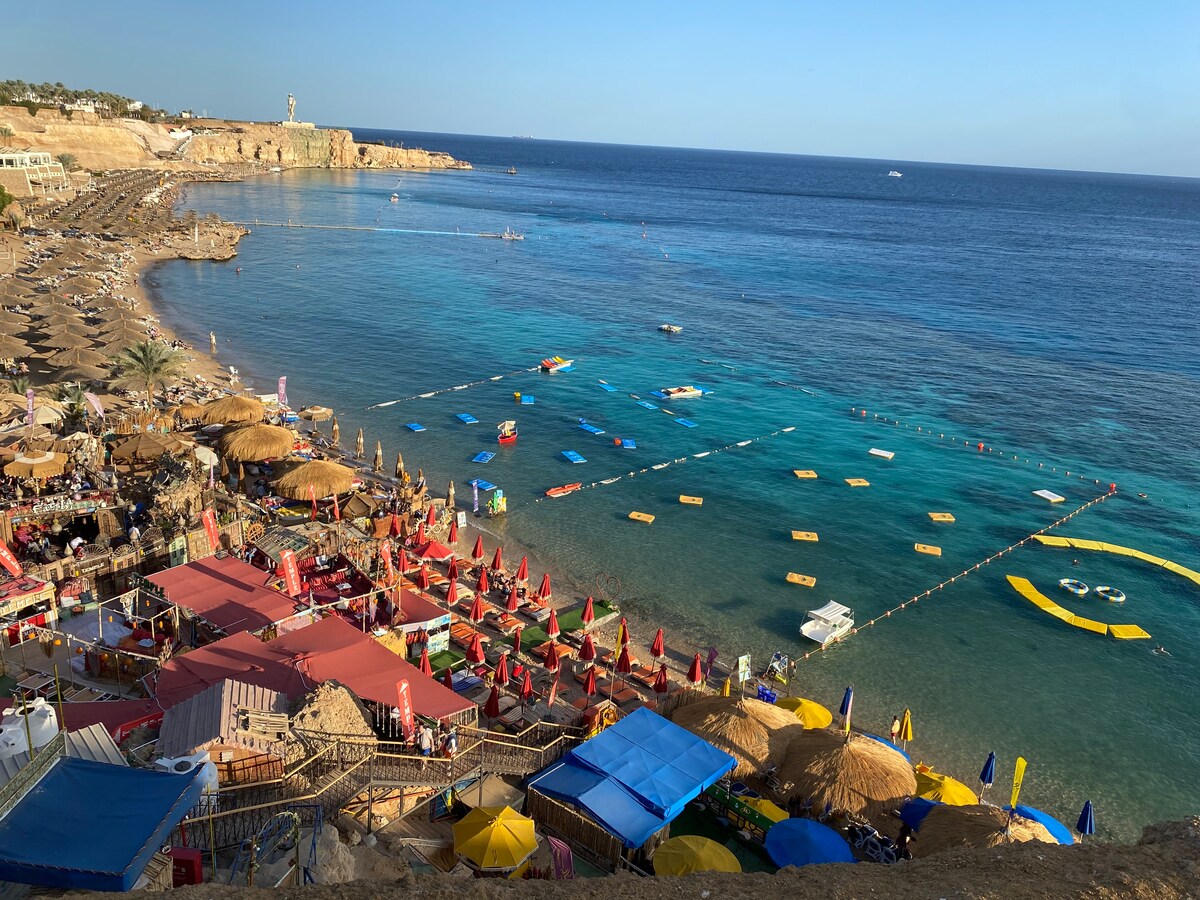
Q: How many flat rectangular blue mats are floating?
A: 14